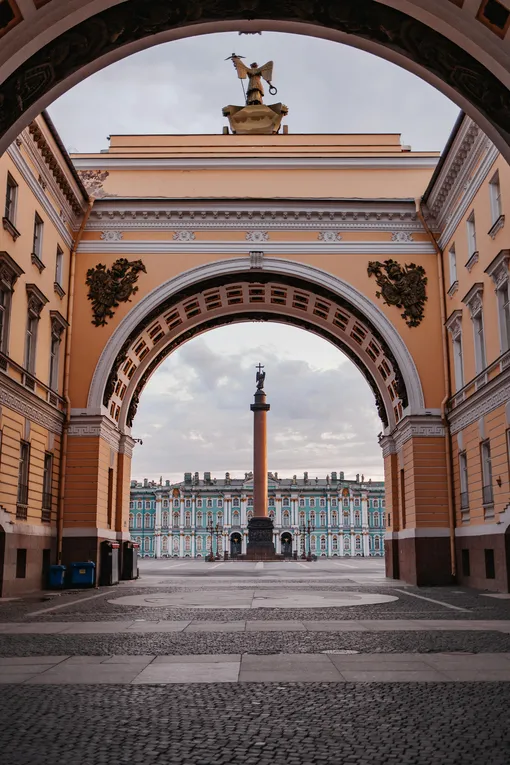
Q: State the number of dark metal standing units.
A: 2